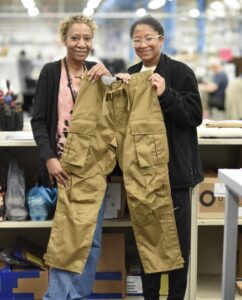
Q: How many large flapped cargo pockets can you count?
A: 2